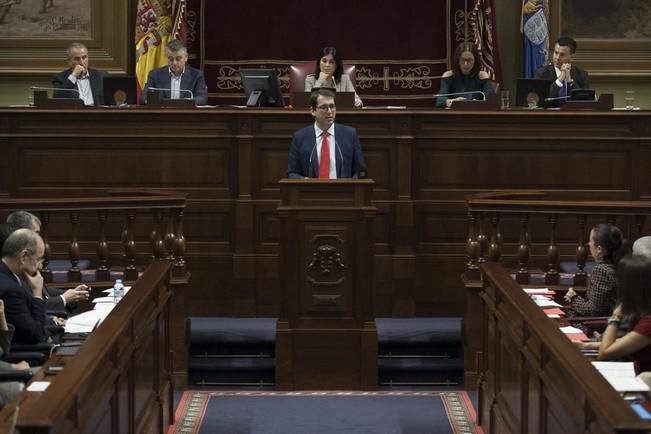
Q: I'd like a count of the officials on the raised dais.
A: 5